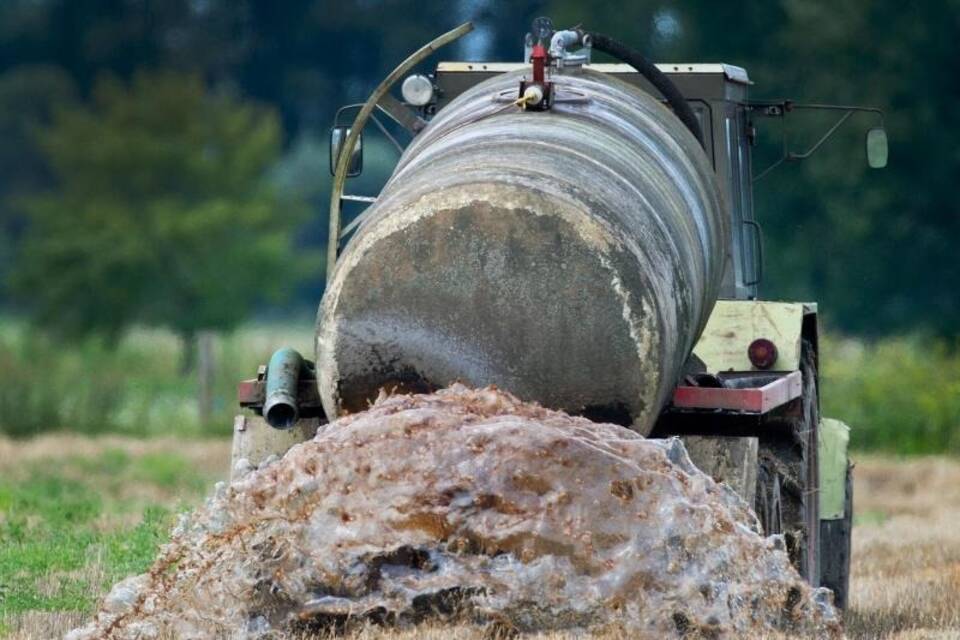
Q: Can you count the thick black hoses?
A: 1